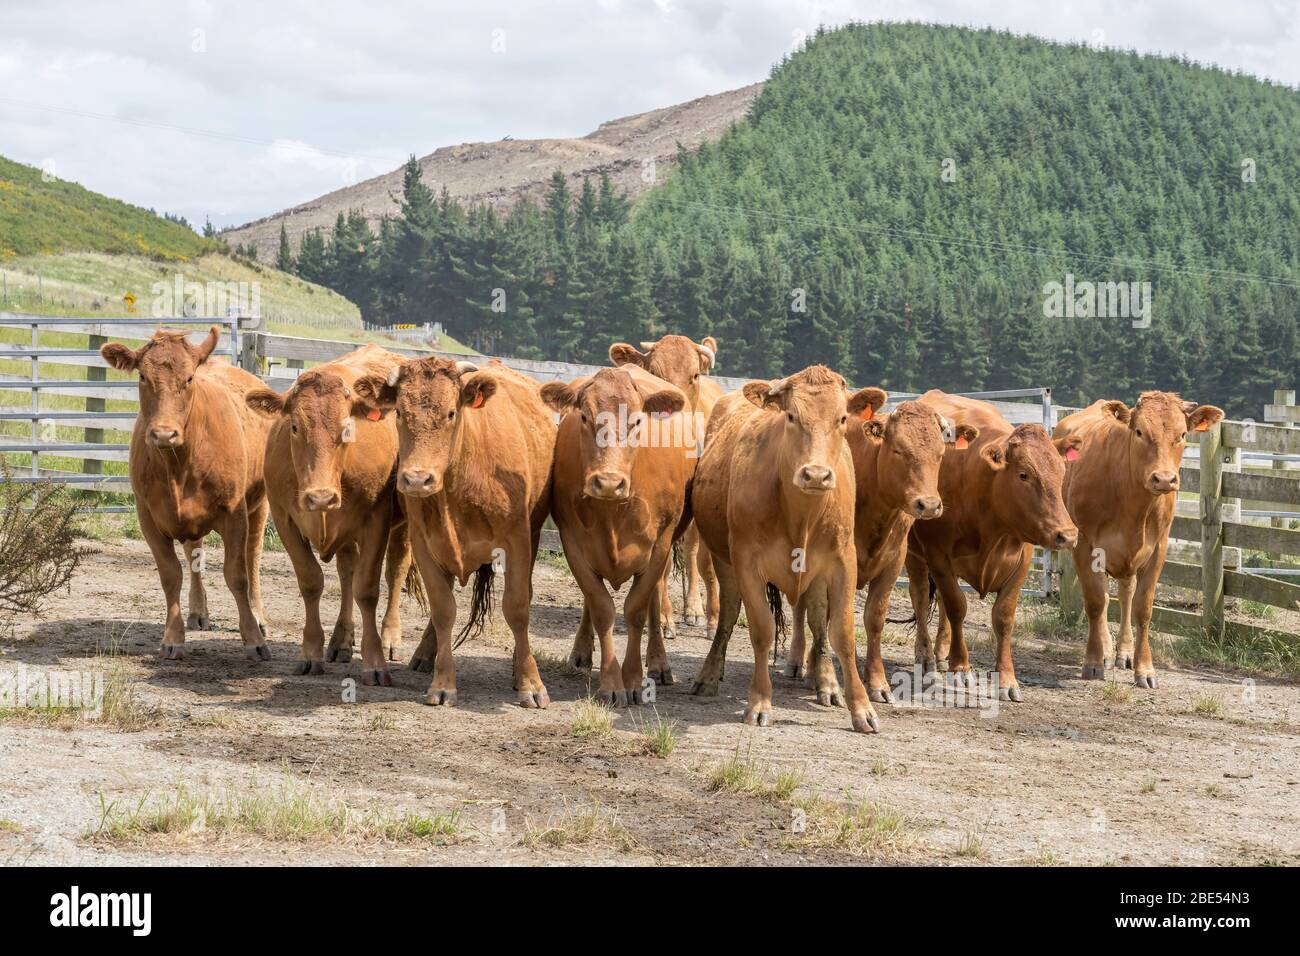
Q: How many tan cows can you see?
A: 9